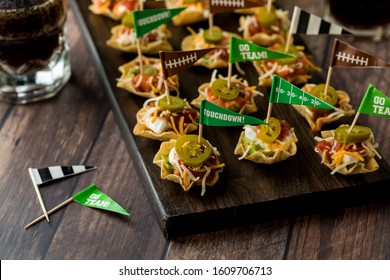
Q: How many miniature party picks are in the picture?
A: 11